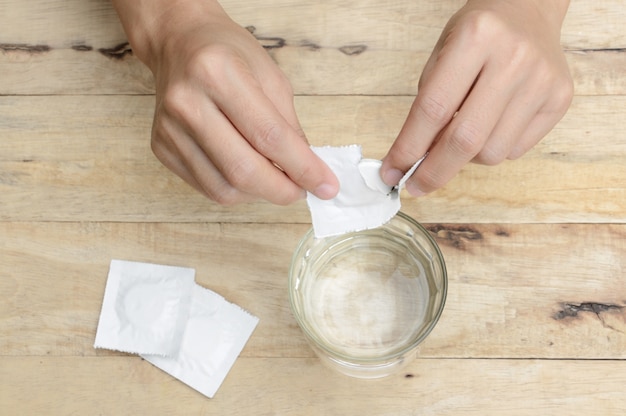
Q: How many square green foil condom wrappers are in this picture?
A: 0